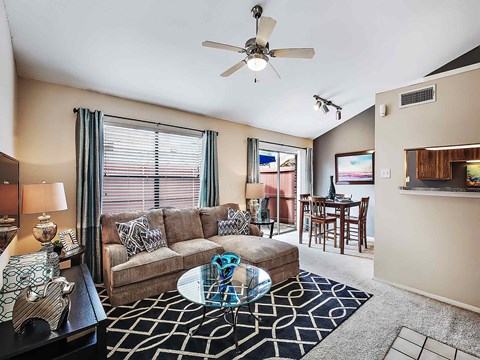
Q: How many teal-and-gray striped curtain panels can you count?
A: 4